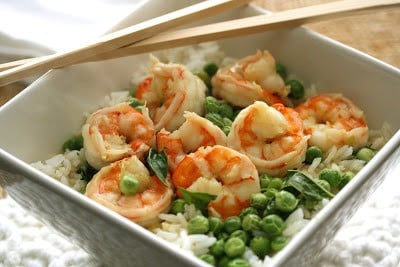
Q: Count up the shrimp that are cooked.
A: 8